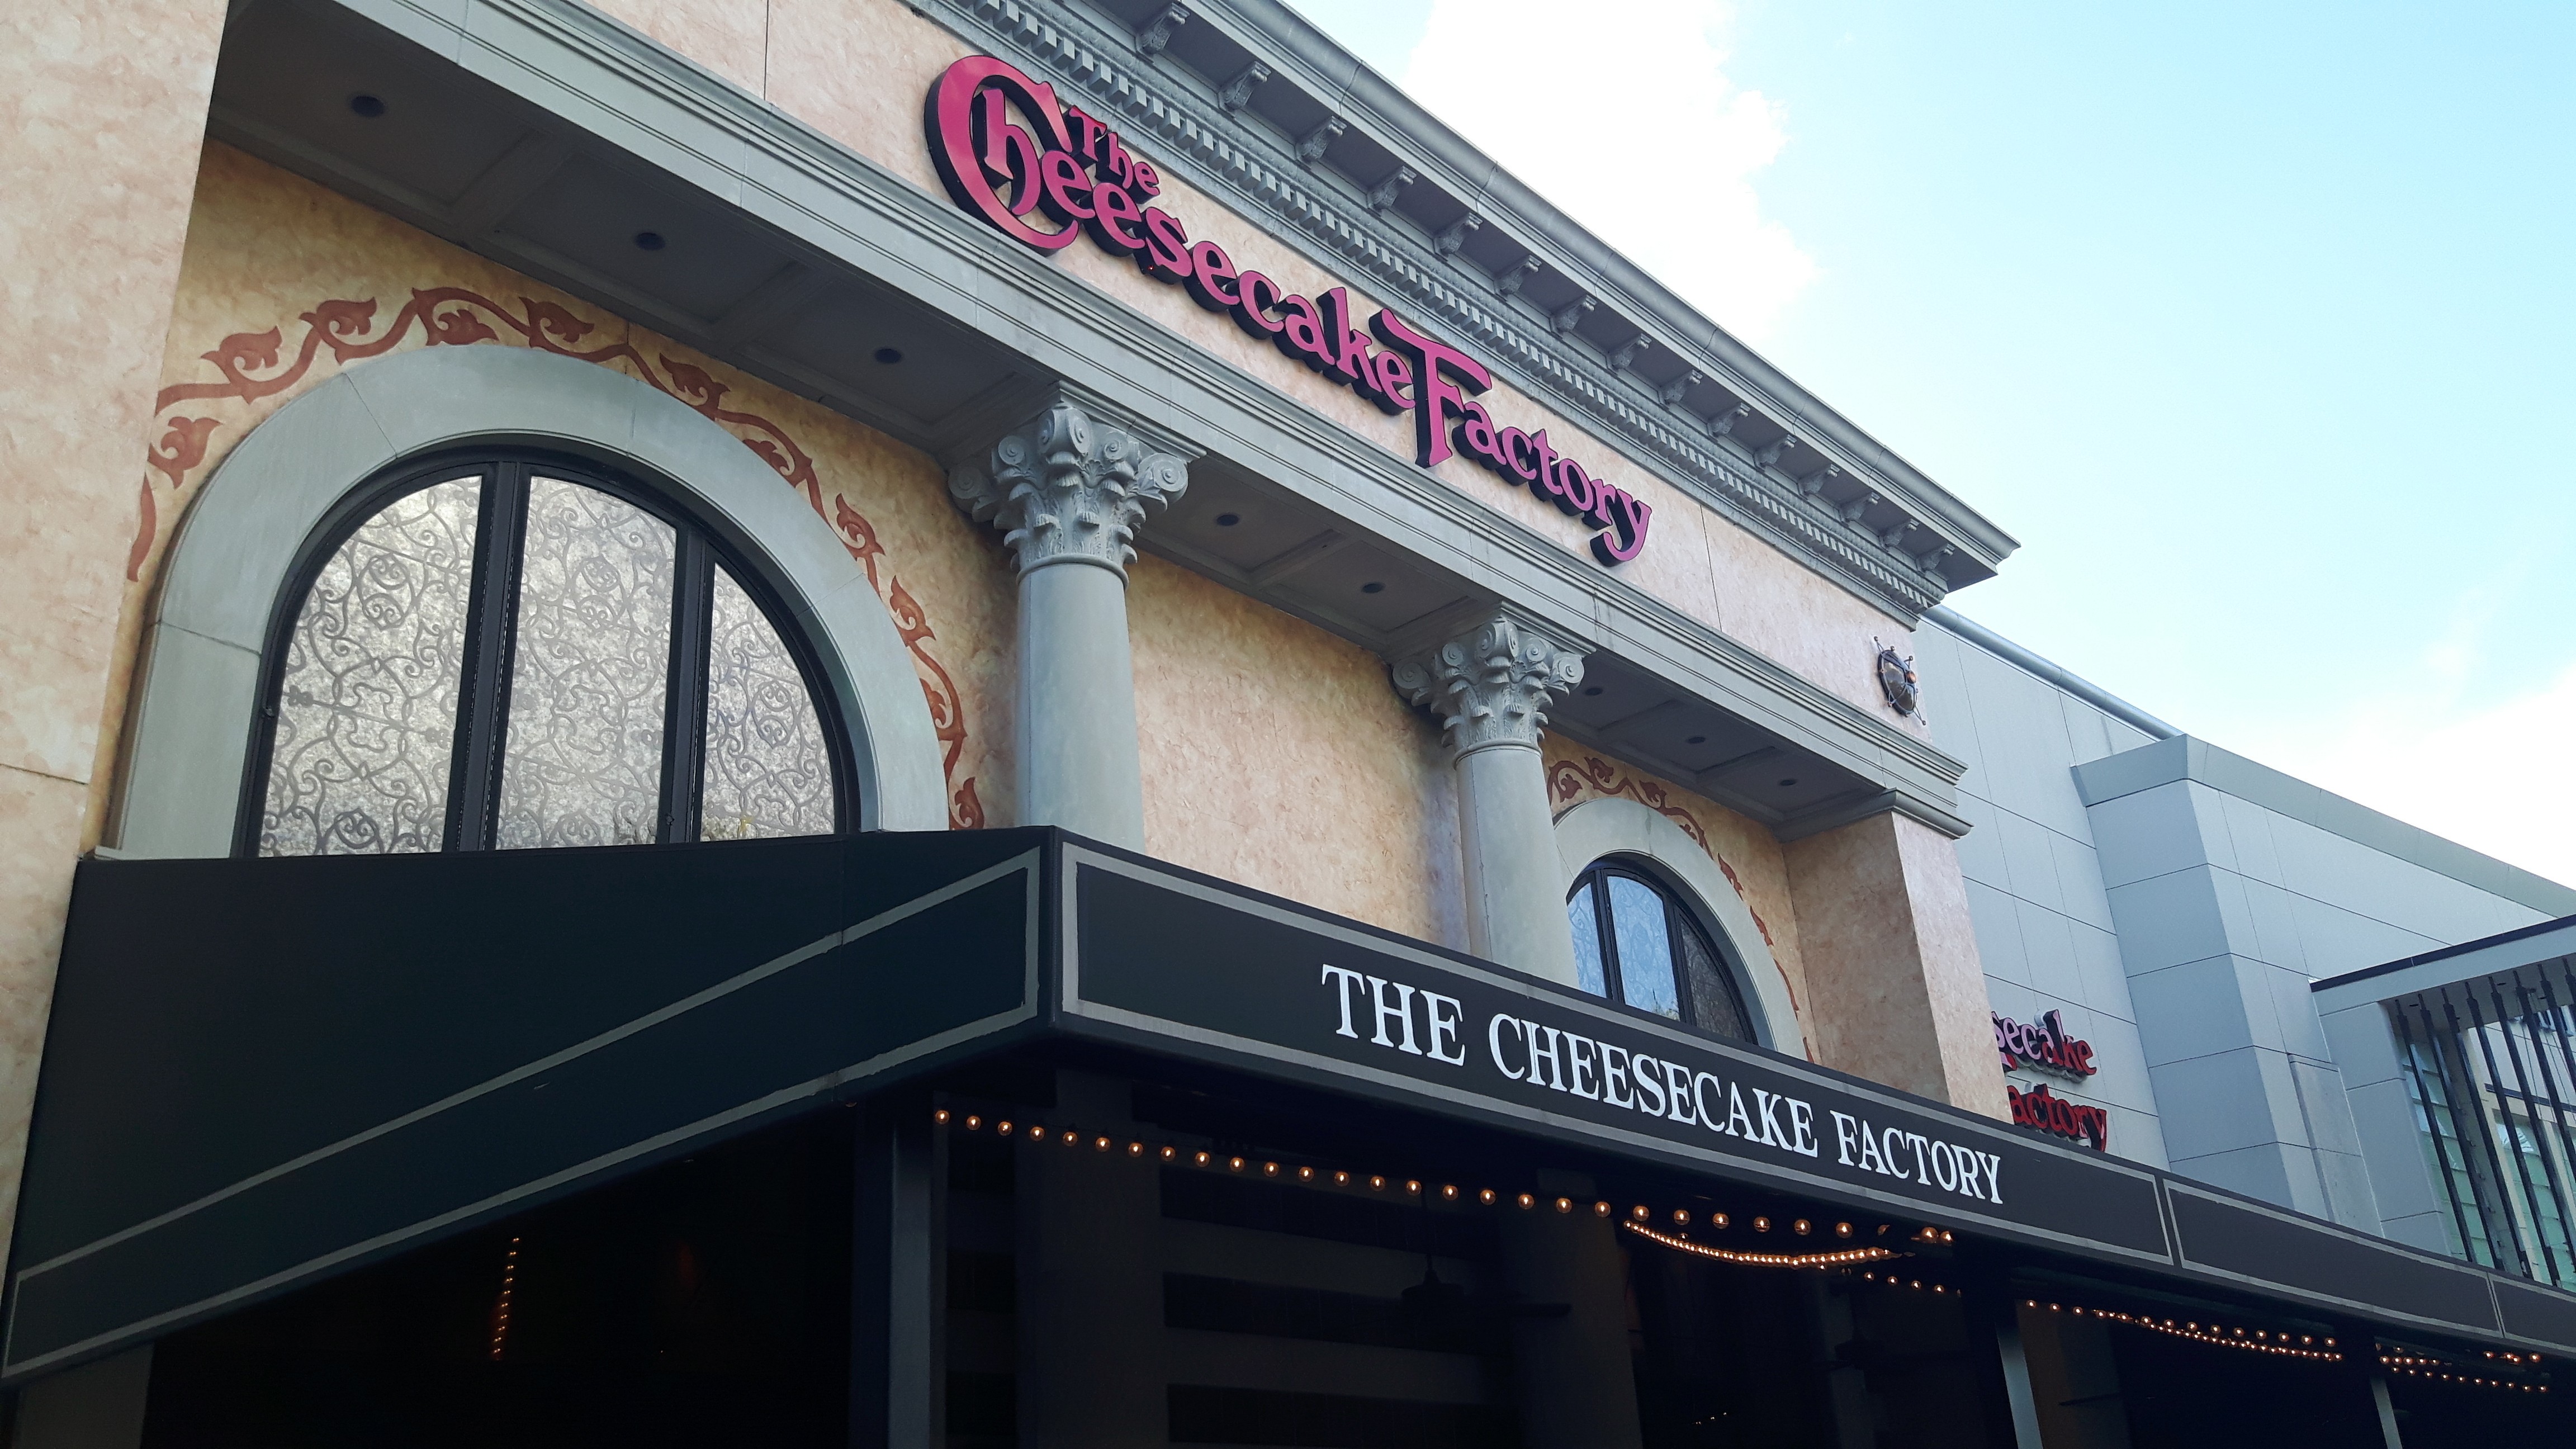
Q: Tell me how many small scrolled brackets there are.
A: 15